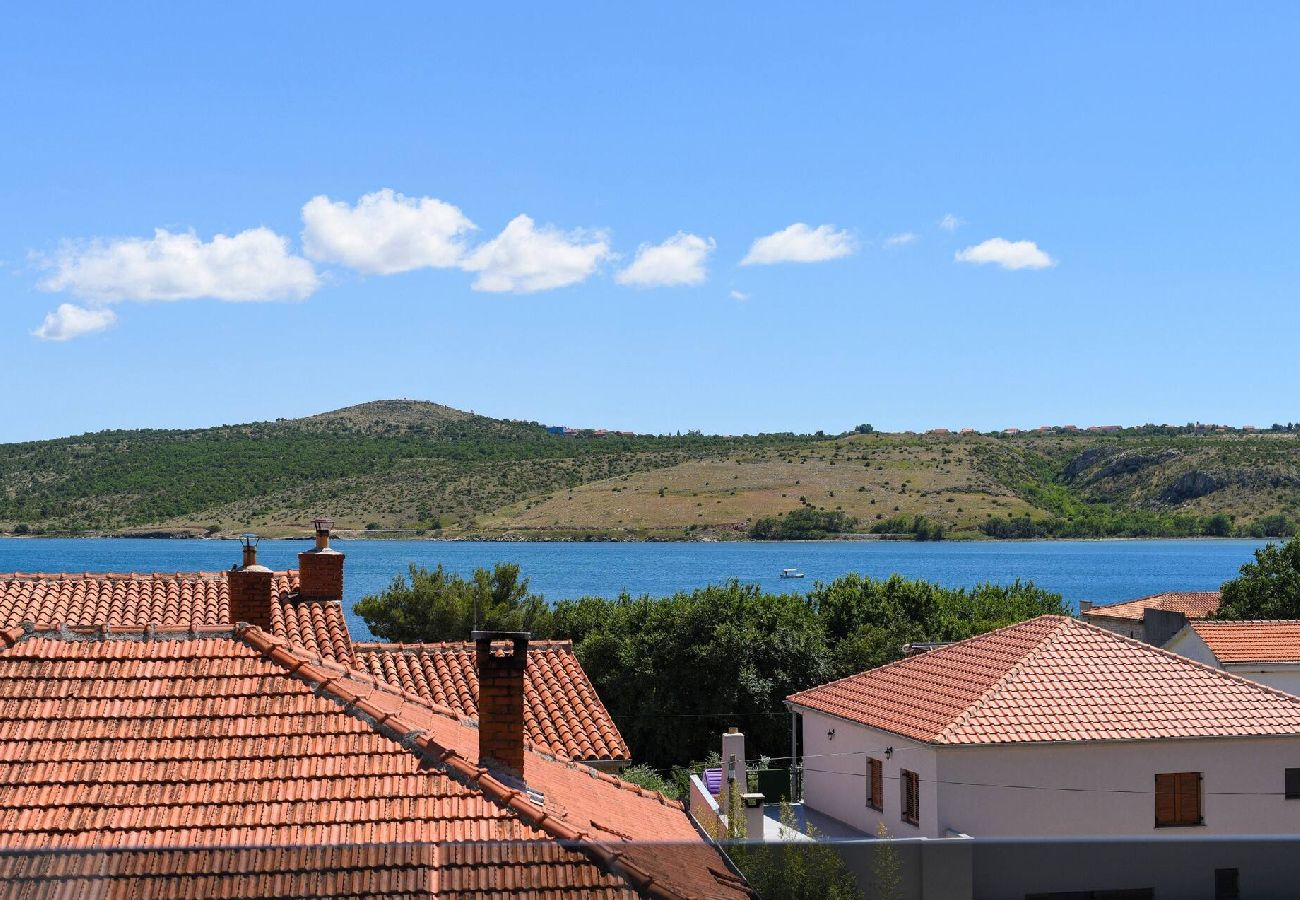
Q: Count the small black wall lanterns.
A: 2